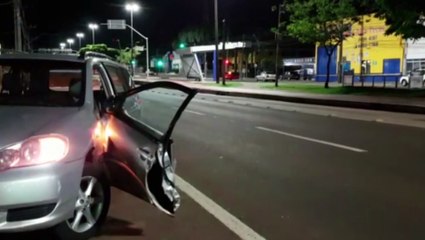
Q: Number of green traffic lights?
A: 3